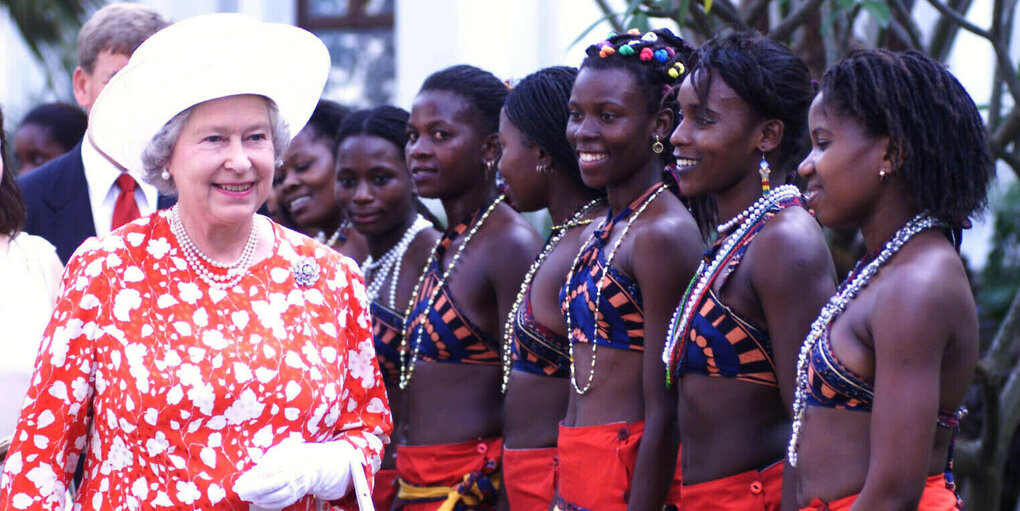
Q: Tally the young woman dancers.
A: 7